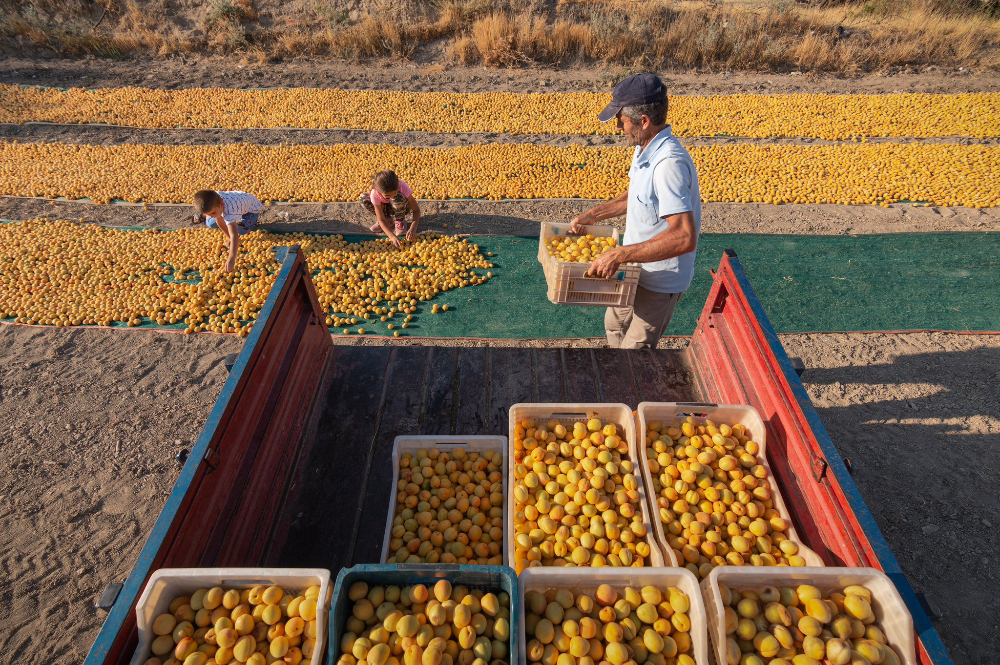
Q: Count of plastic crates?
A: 8